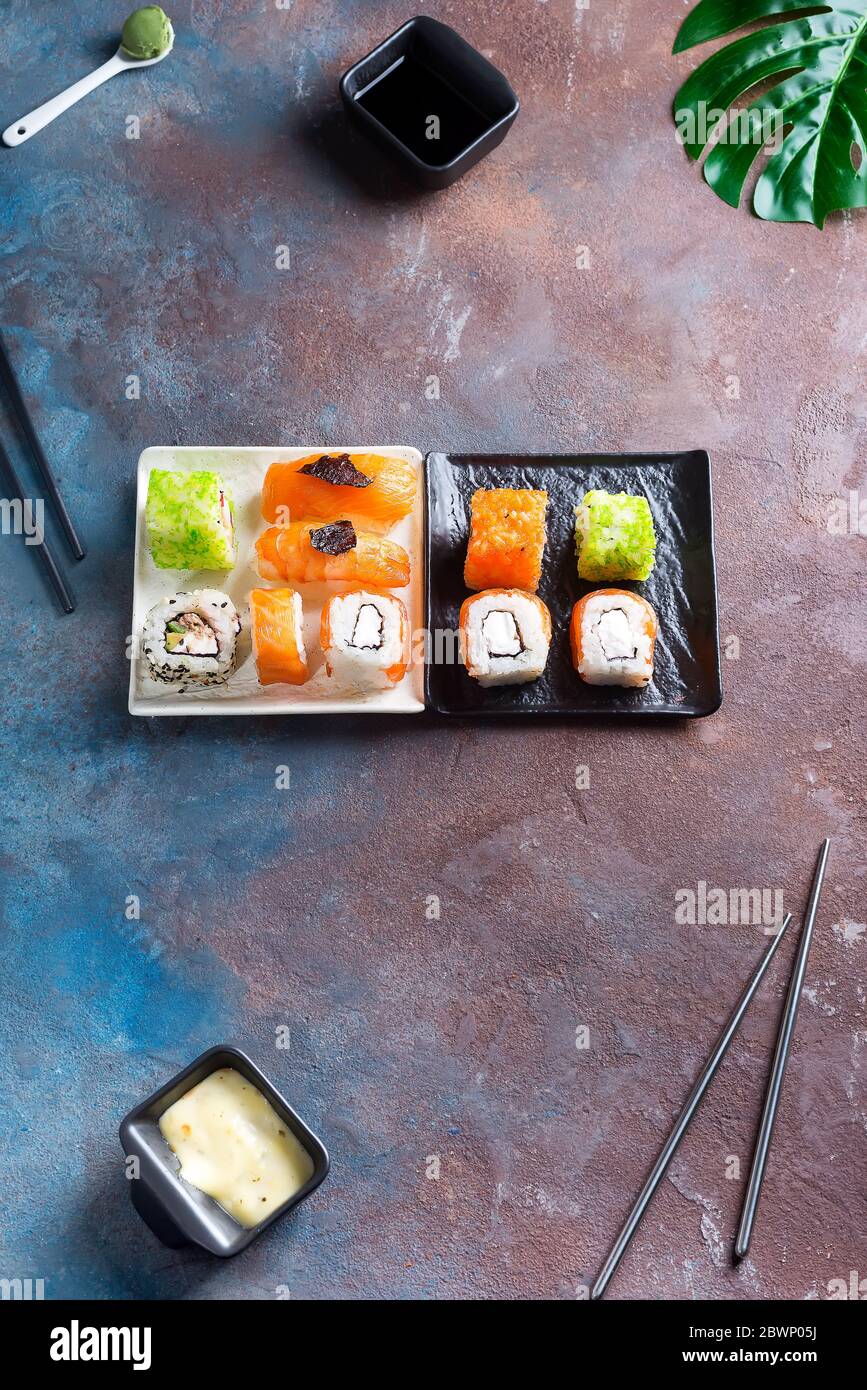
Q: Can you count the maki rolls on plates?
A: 8